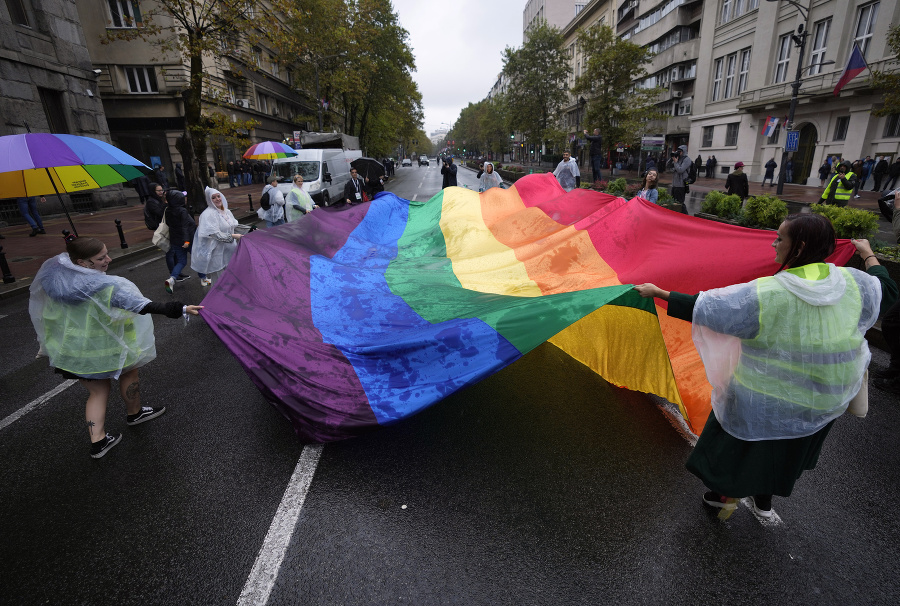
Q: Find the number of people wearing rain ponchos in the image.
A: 7